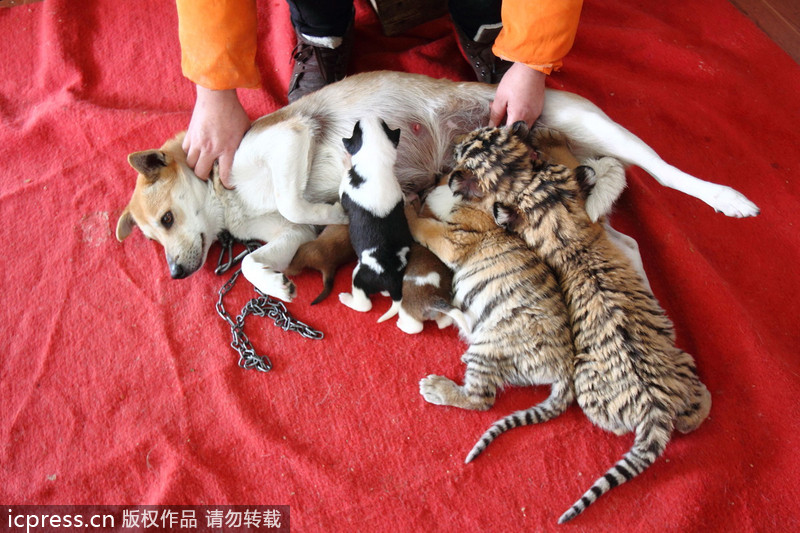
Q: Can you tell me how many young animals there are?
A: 5